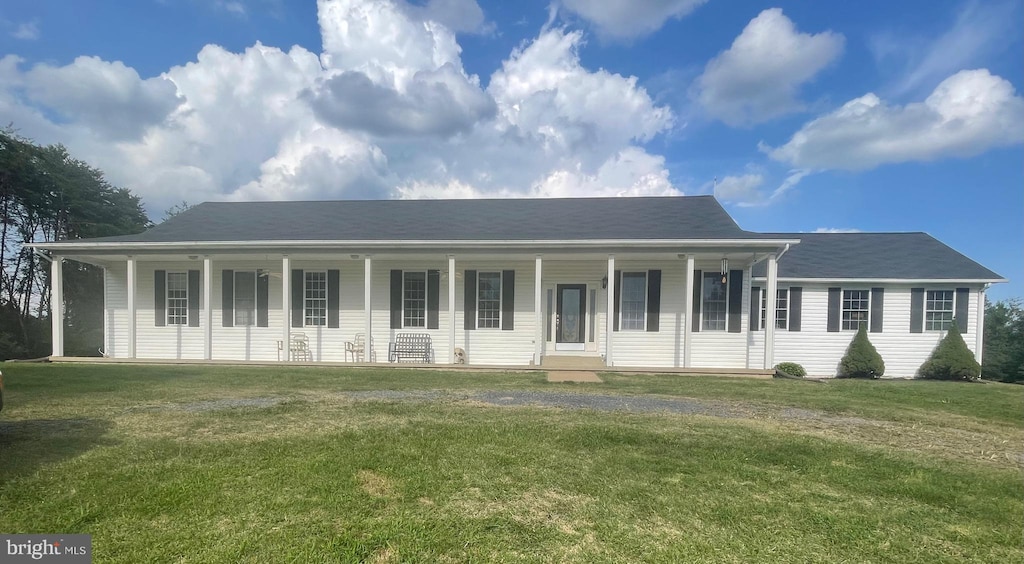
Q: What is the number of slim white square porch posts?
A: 10